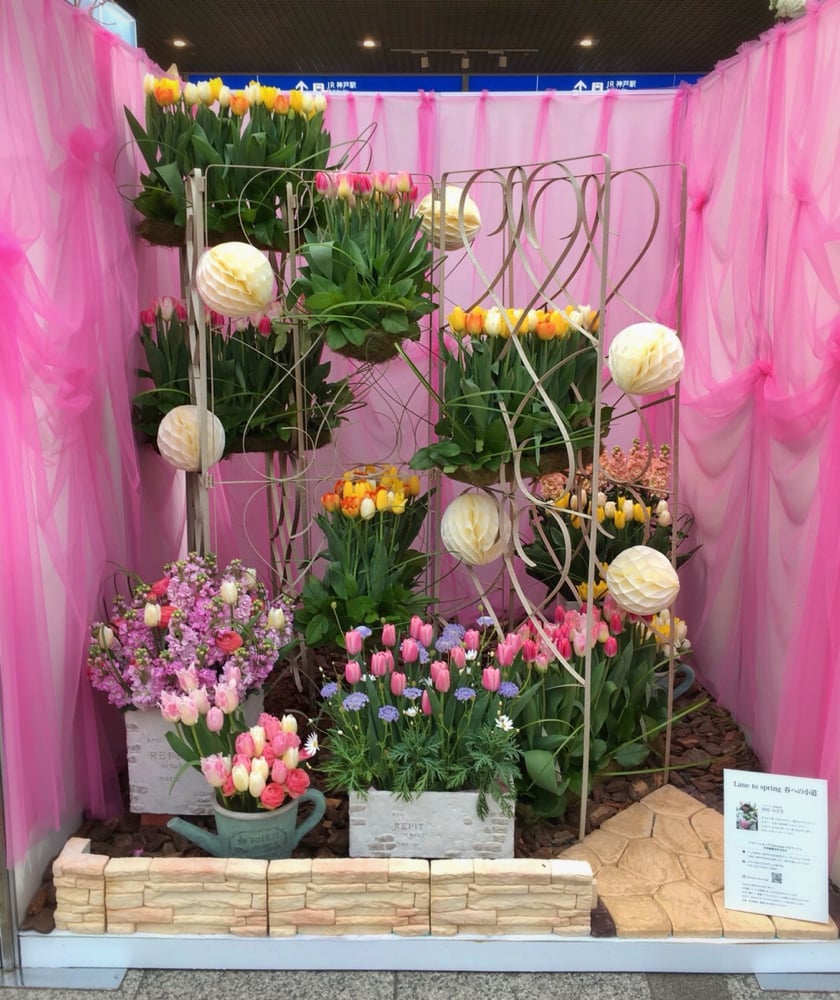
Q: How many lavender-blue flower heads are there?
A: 11